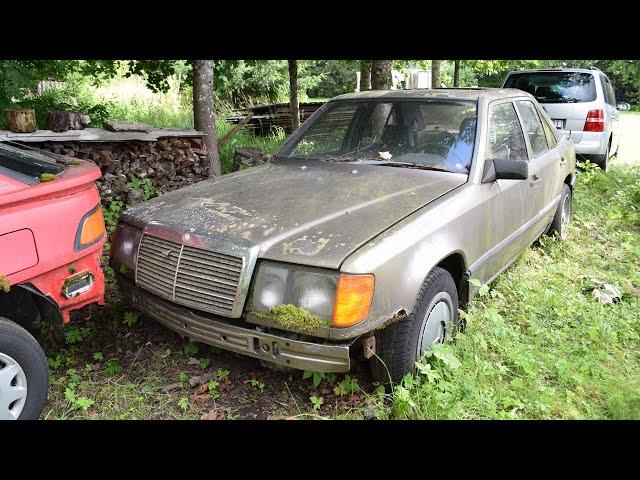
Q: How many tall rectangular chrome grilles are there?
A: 1